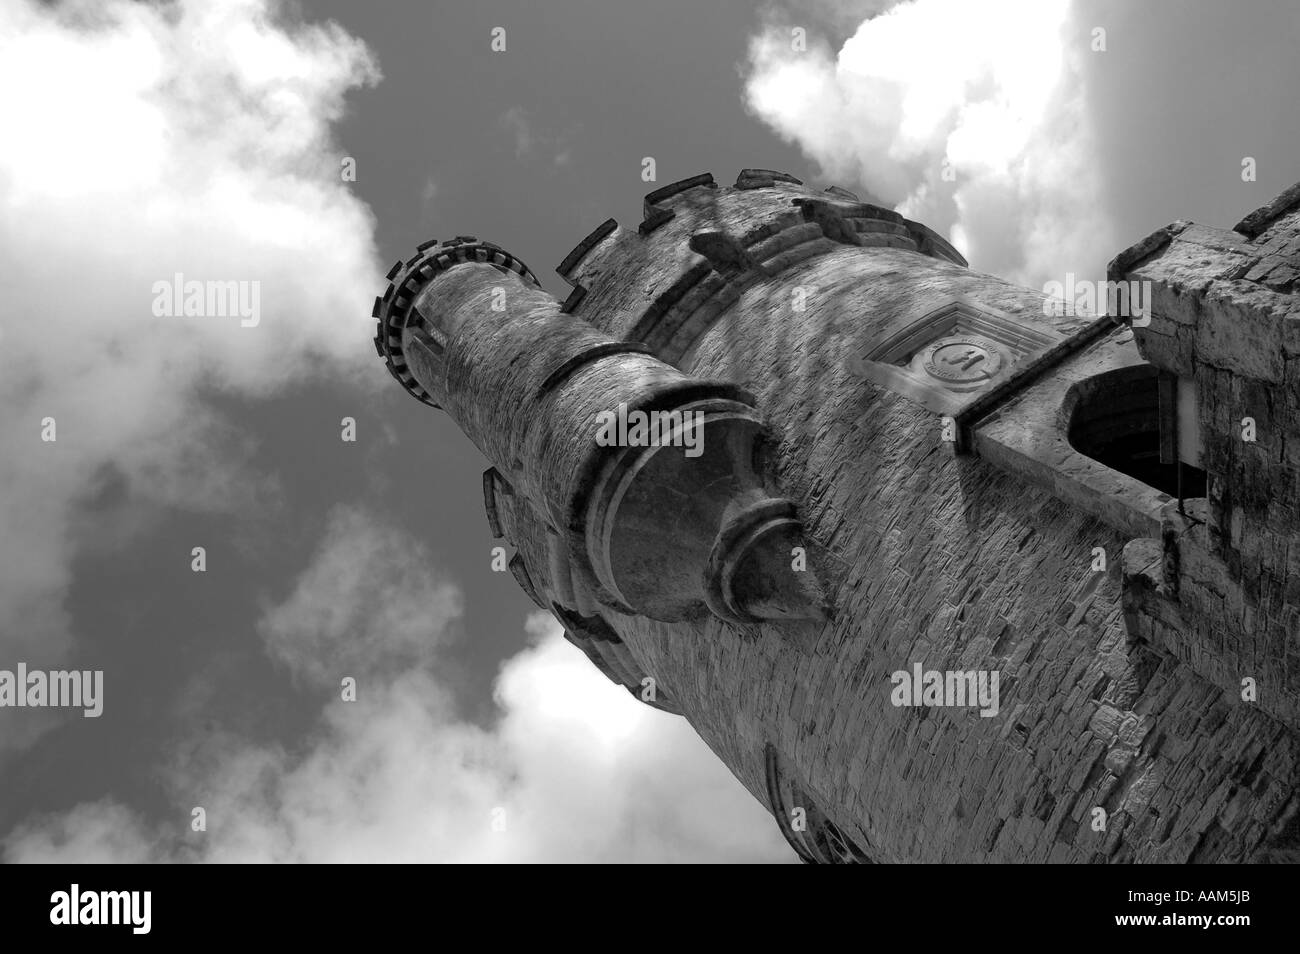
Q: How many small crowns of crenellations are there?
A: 1